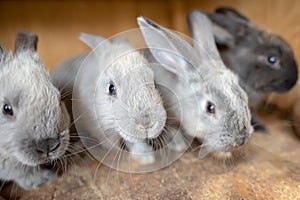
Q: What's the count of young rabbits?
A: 4